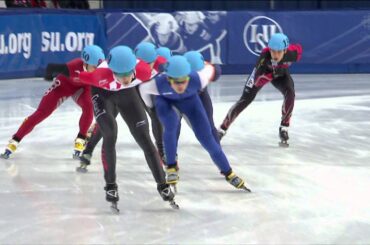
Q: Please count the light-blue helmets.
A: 7